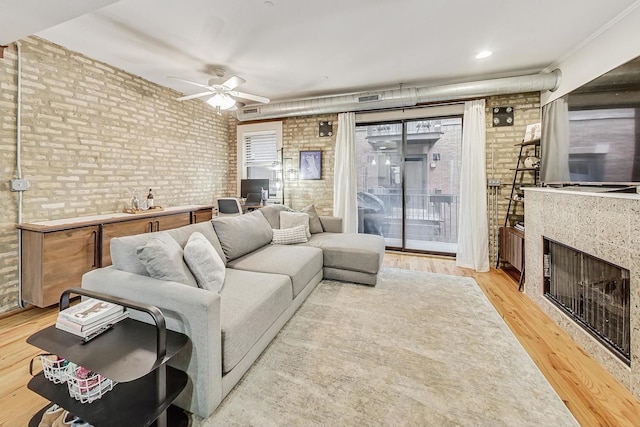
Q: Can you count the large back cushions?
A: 3